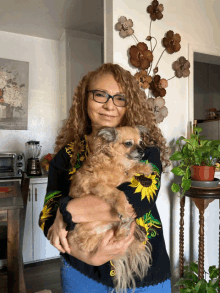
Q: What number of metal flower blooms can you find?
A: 8